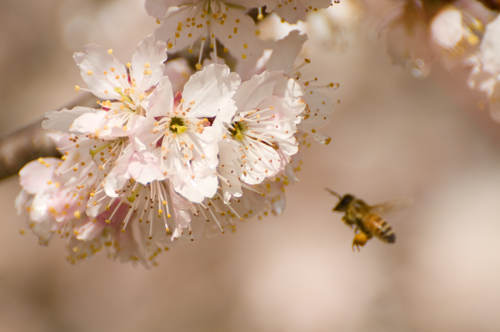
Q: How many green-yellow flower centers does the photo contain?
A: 2